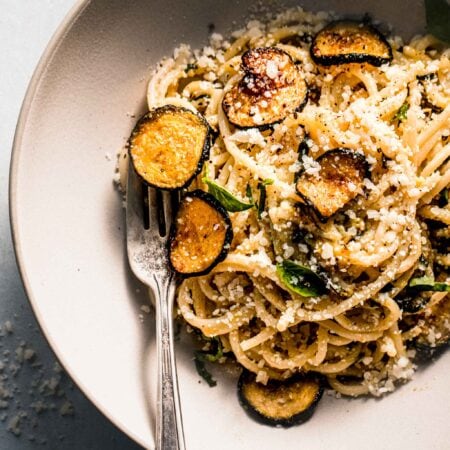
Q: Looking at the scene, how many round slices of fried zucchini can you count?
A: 6